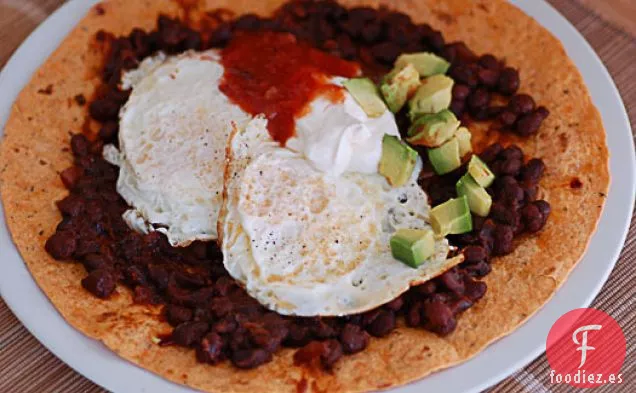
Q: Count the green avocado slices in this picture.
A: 12